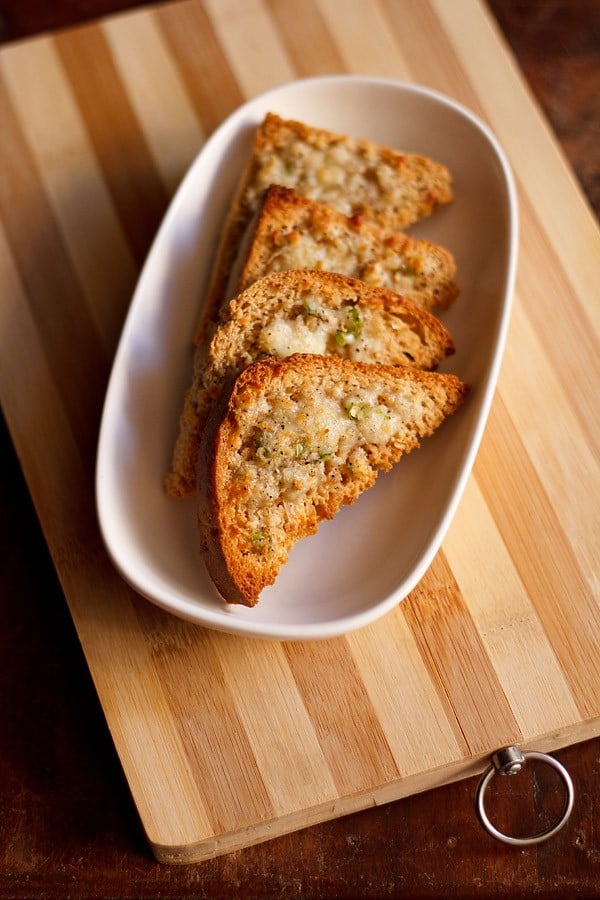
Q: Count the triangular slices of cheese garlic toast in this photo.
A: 4